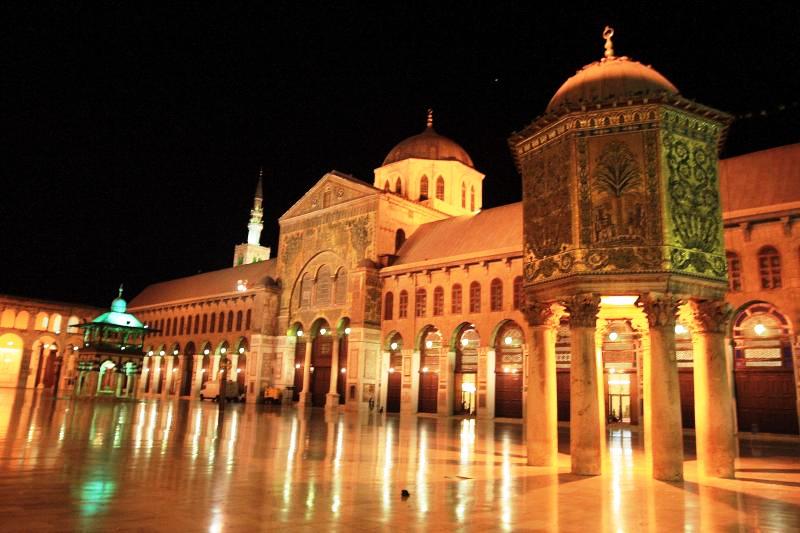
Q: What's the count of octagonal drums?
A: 2